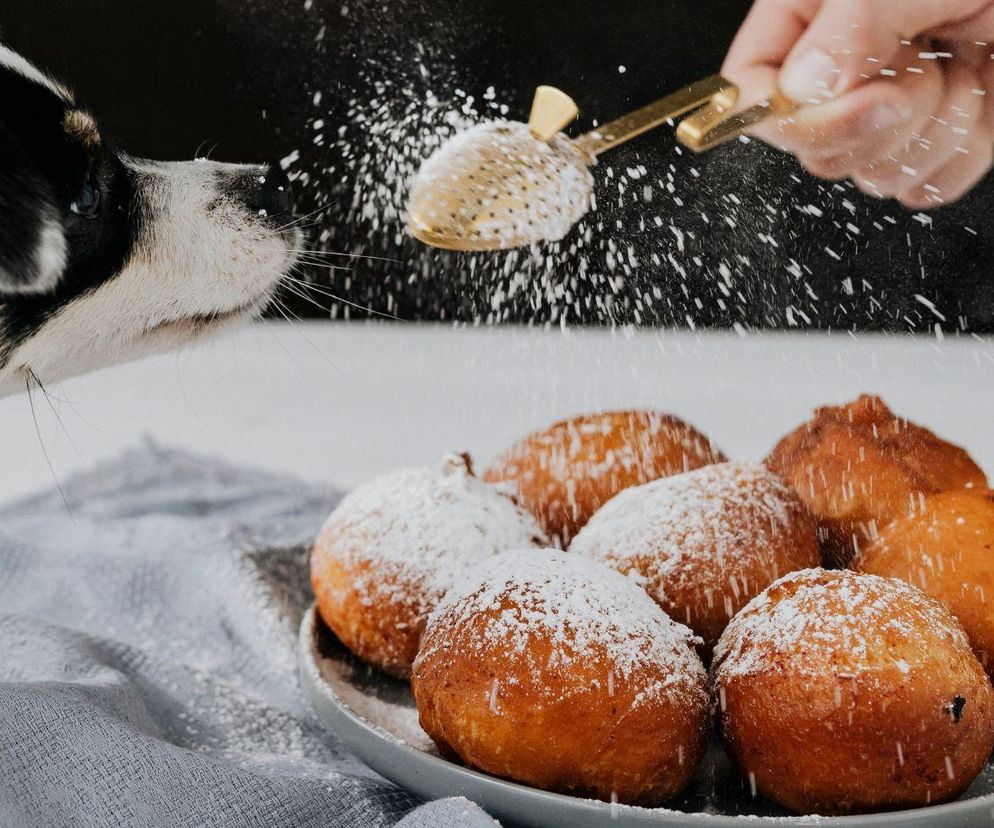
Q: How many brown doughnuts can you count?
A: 7